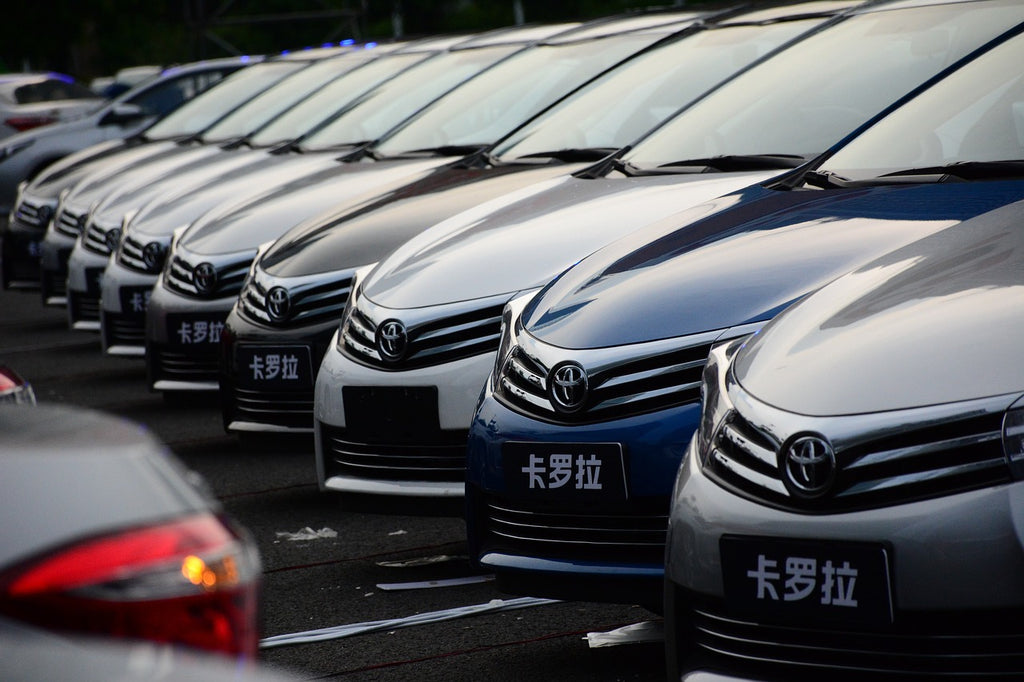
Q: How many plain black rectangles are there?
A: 1